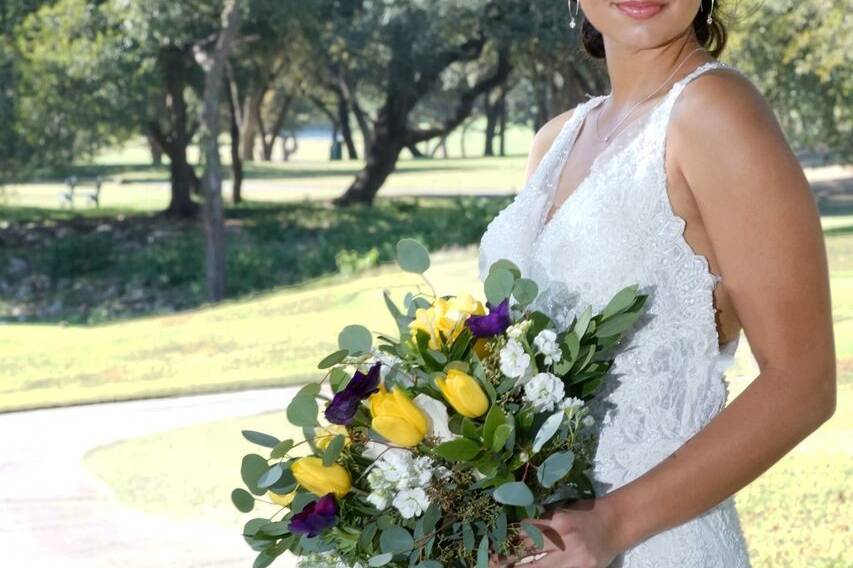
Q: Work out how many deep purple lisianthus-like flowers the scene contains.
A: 3